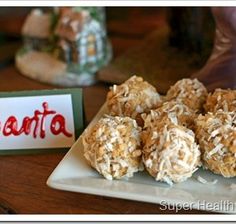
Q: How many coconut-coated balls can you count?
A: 7